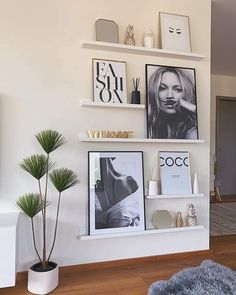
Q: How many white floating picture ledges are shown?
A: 5